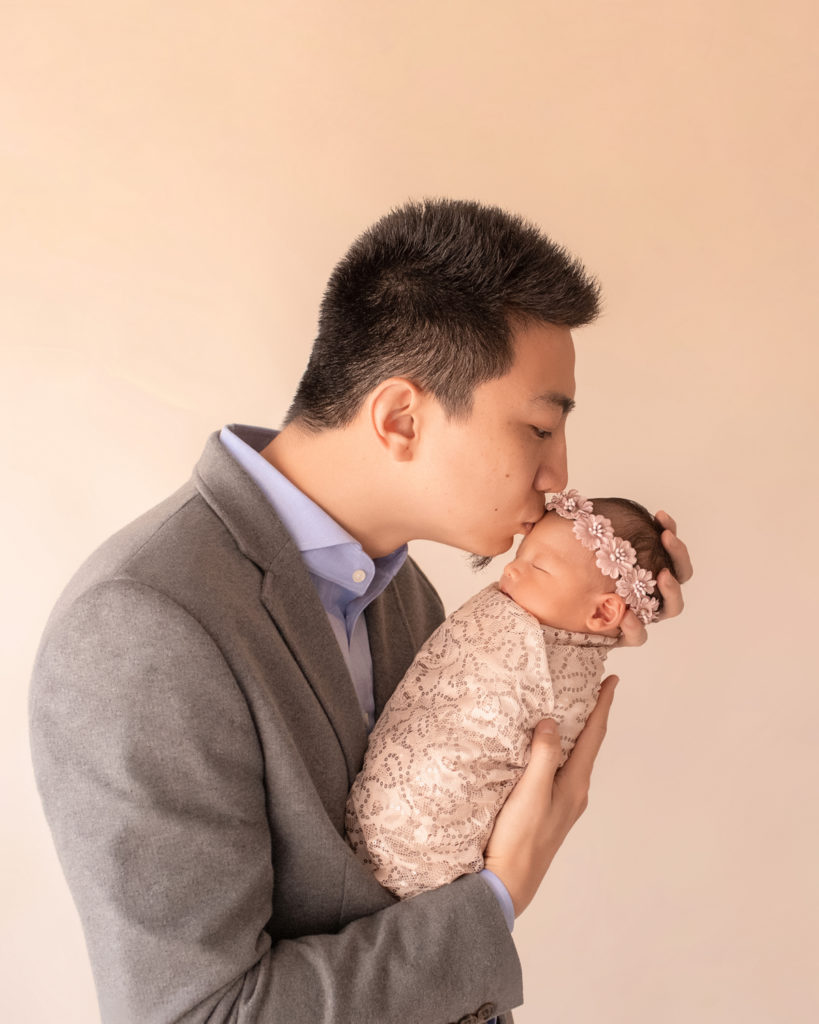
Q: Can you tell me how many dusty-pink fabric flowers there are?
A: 5